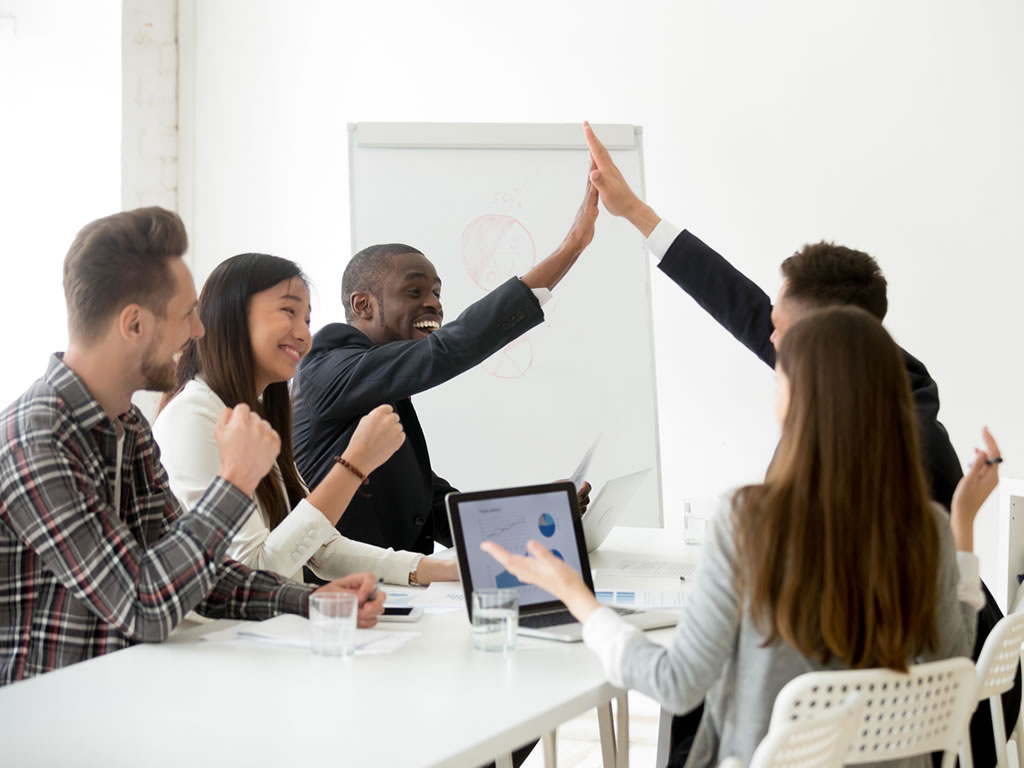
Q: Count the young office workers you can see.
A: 5